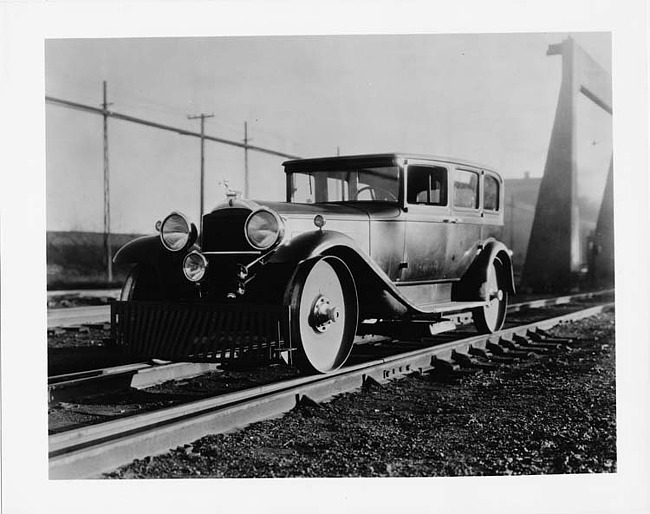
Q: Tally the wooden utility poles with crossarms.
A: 3